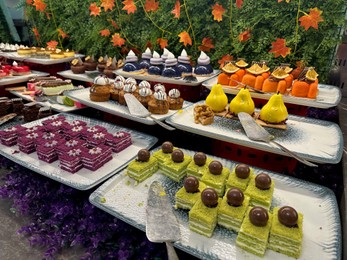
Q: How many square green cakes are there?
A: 12